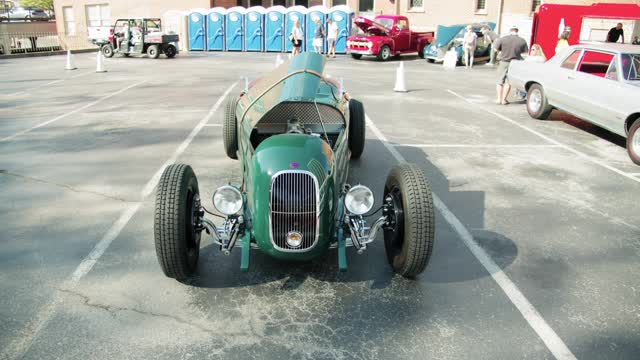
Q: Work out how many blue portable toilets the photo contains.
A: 8